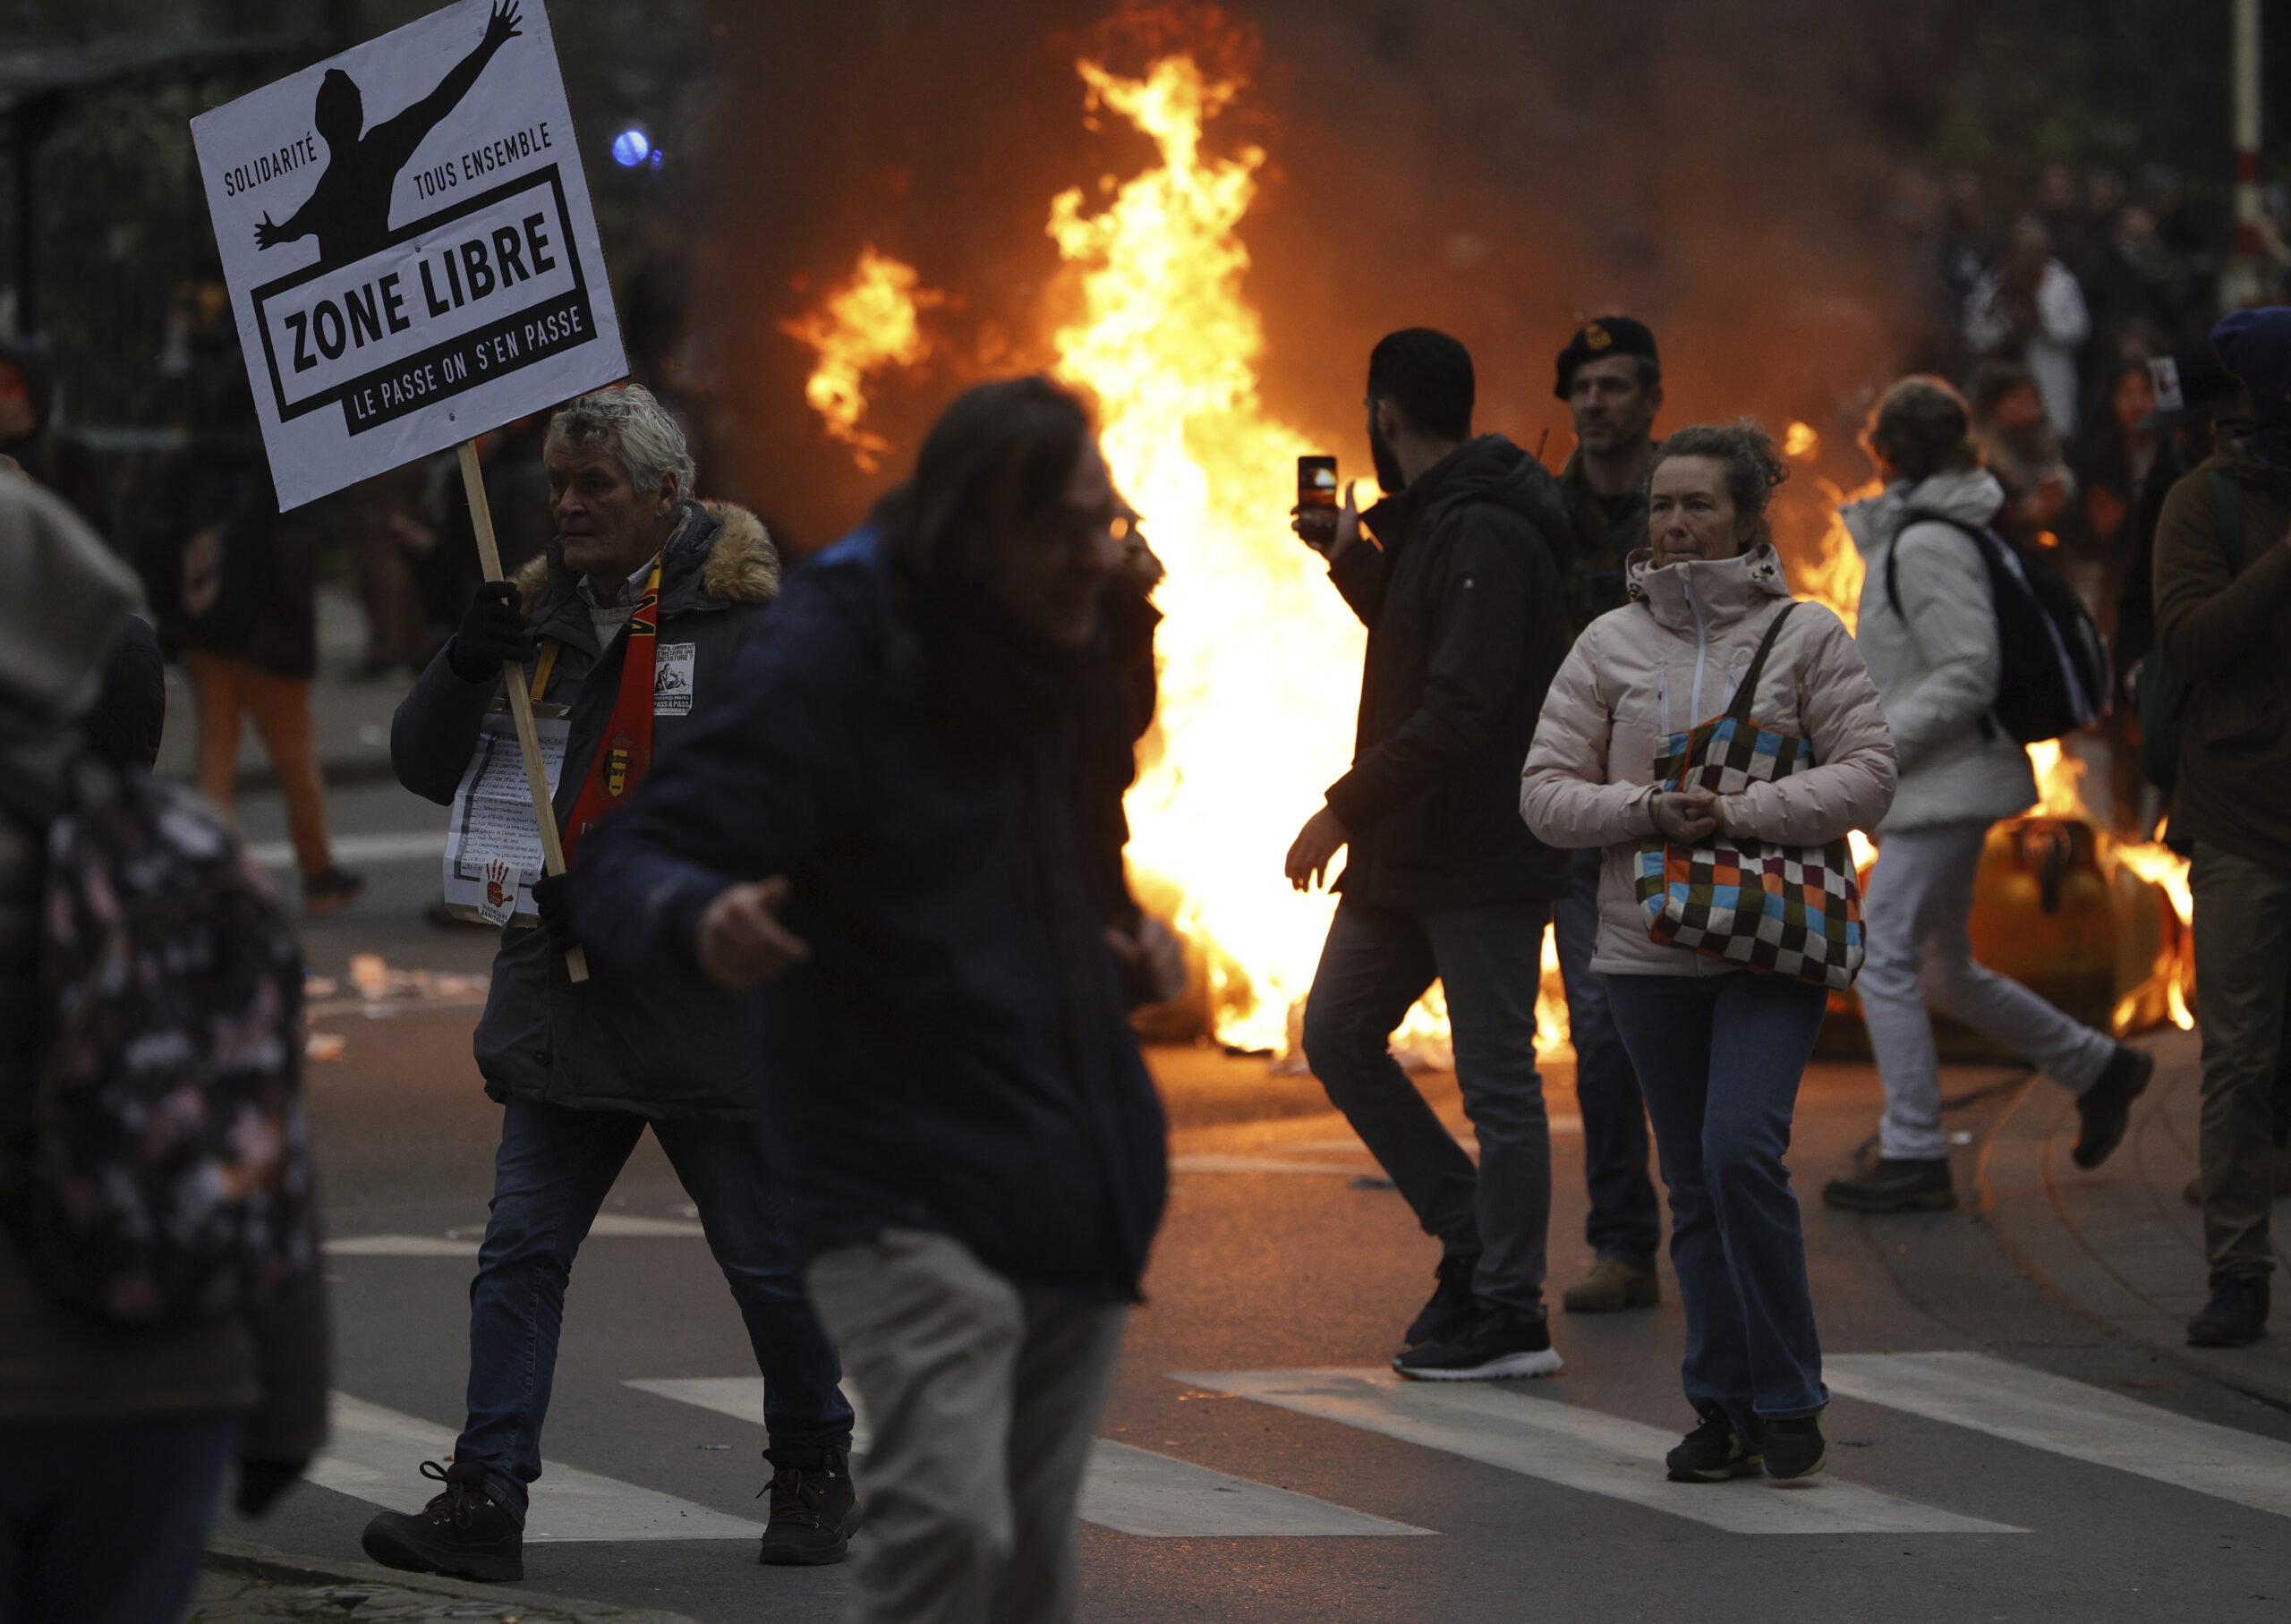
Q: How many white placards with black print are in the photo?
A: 1